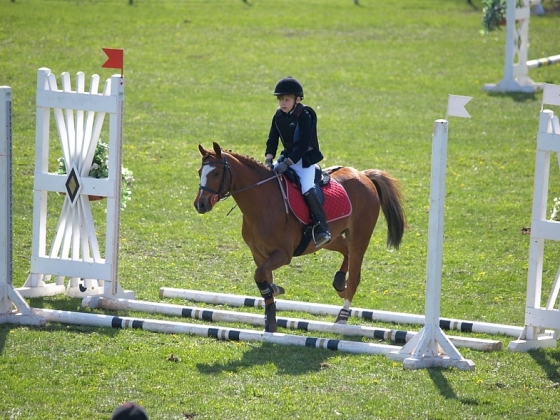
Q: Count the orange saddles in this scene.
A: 0